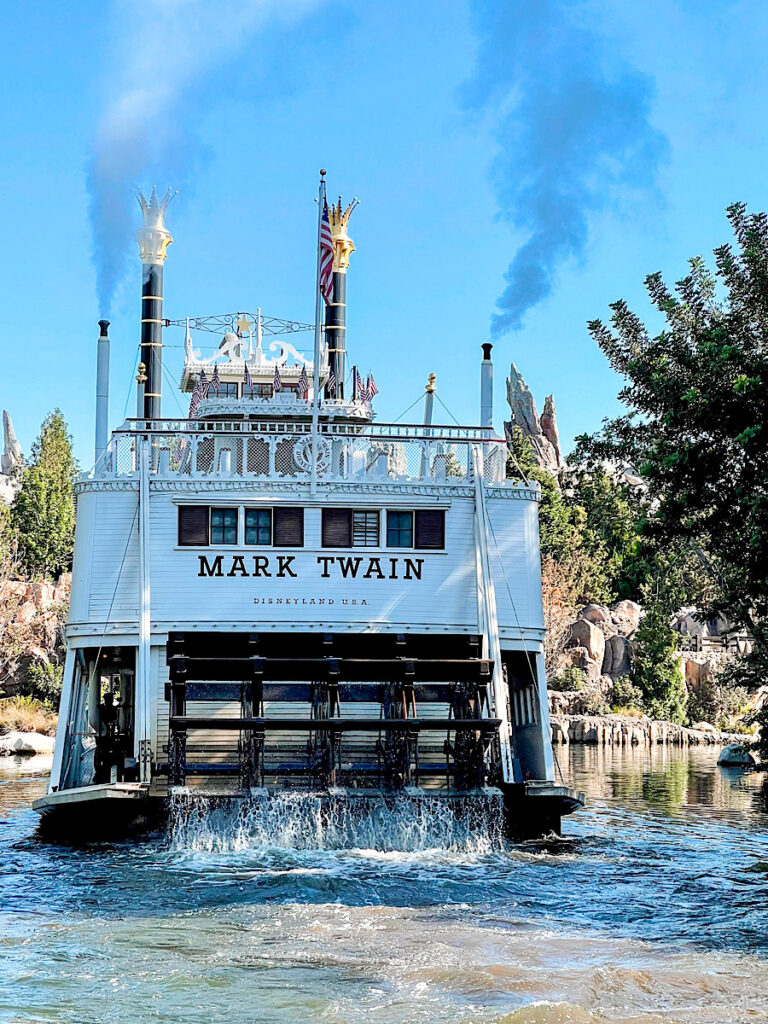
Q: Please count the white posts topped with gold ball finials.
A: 2